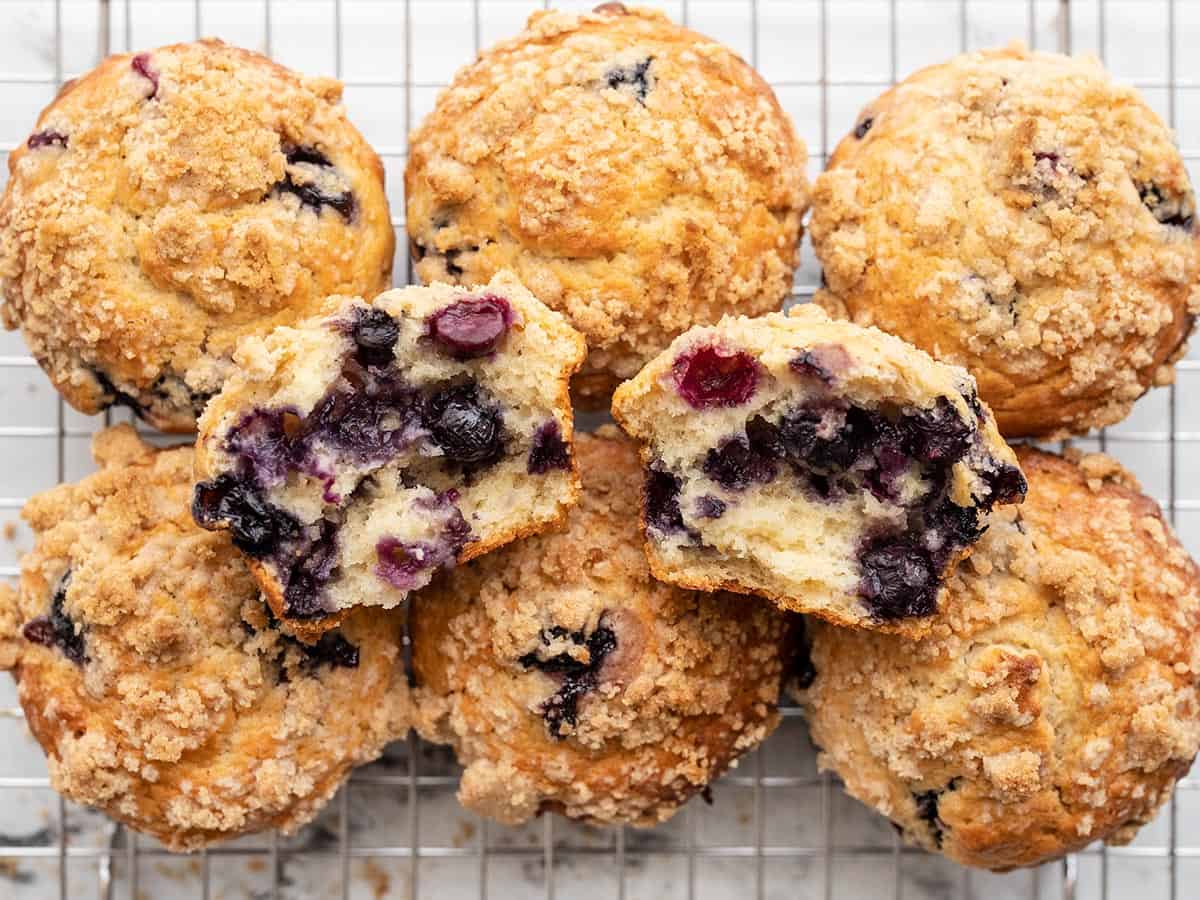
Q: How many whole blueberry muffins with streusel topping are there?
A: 6